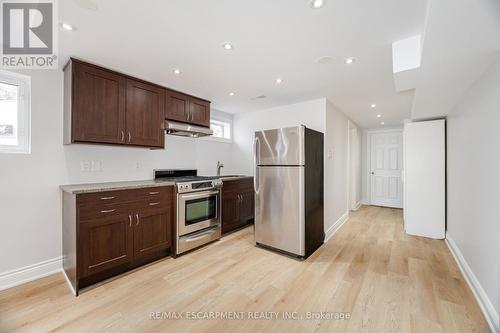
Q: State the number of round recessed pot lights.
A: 10